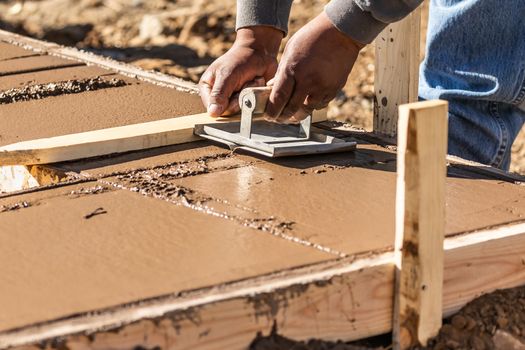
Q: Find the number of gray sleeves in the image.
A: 2